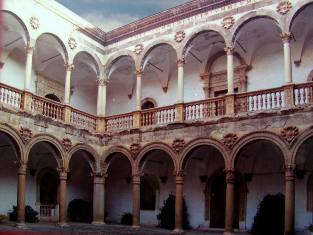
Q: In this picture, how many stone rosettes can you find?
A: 12